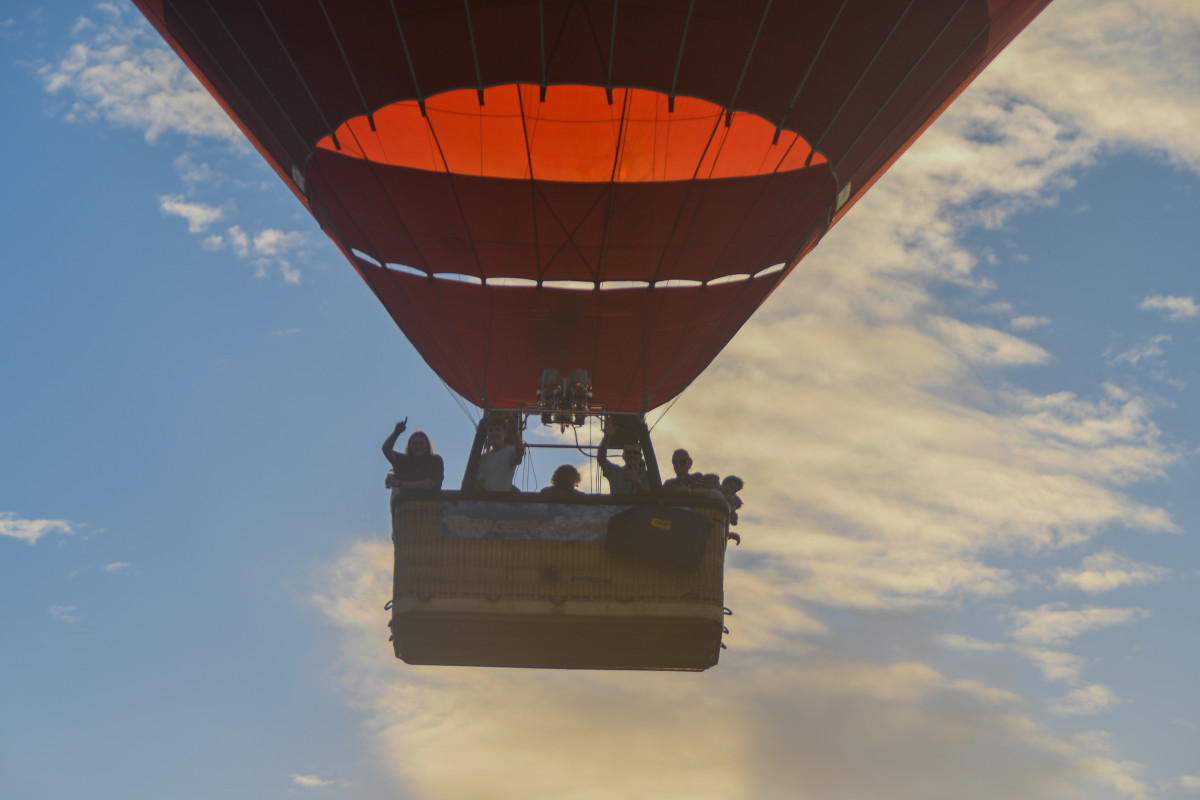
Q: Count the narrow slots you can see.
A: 9